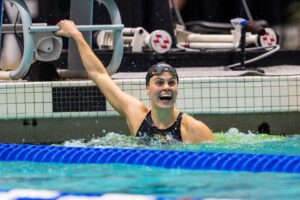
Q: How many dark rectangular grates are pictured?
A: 1